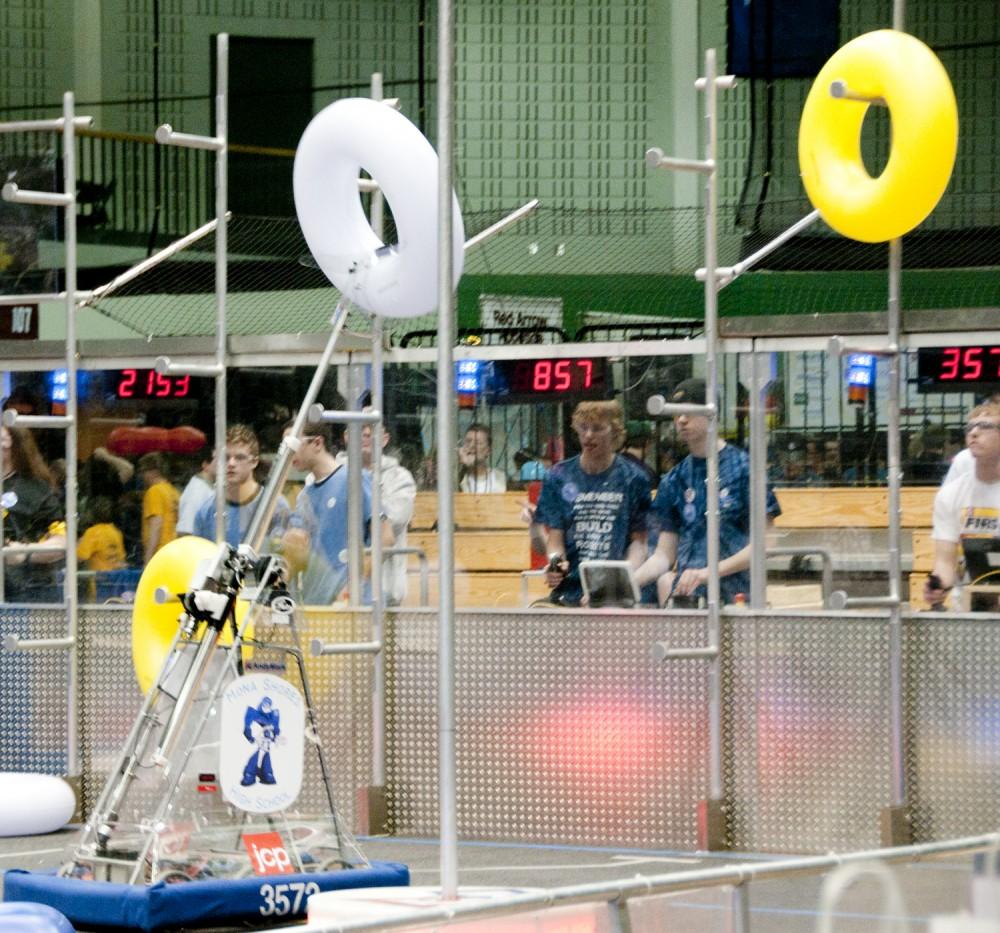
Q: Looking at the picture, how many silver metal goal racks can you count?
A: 5